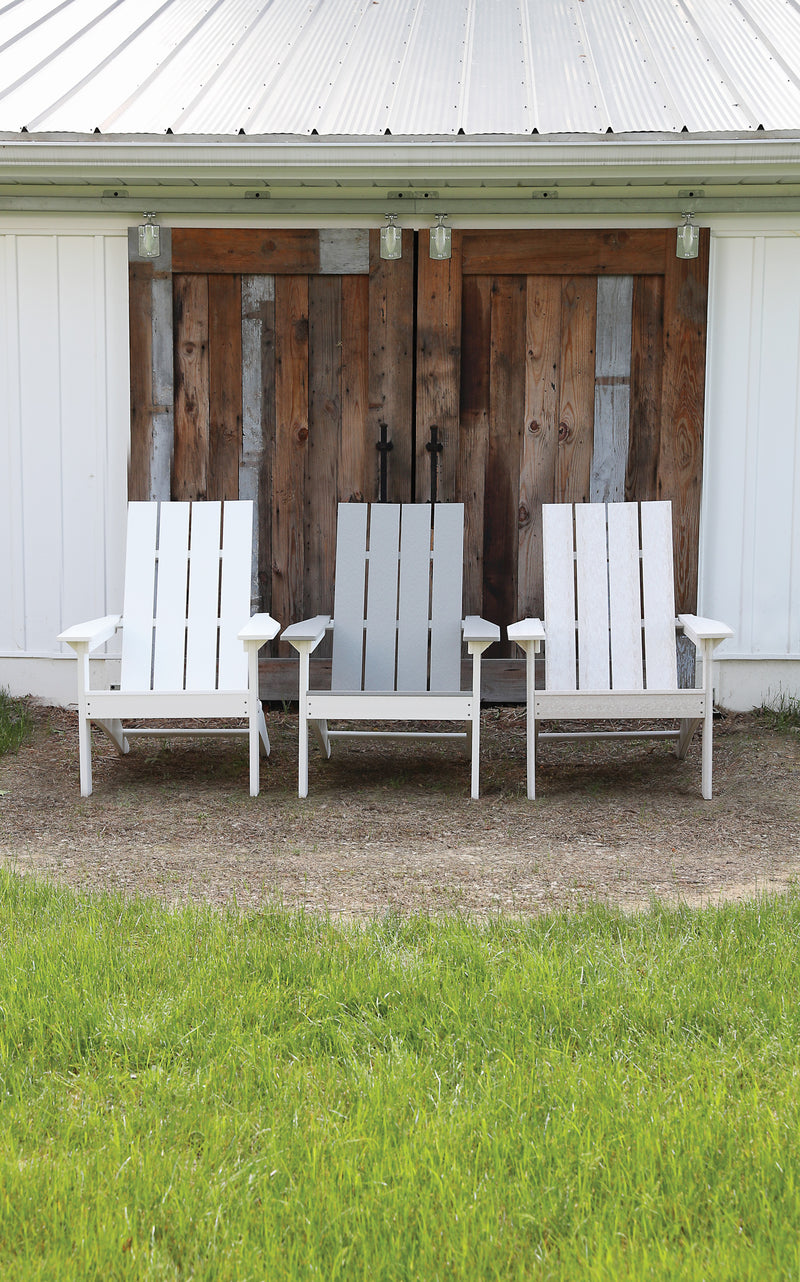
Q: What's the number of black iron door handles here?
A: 2